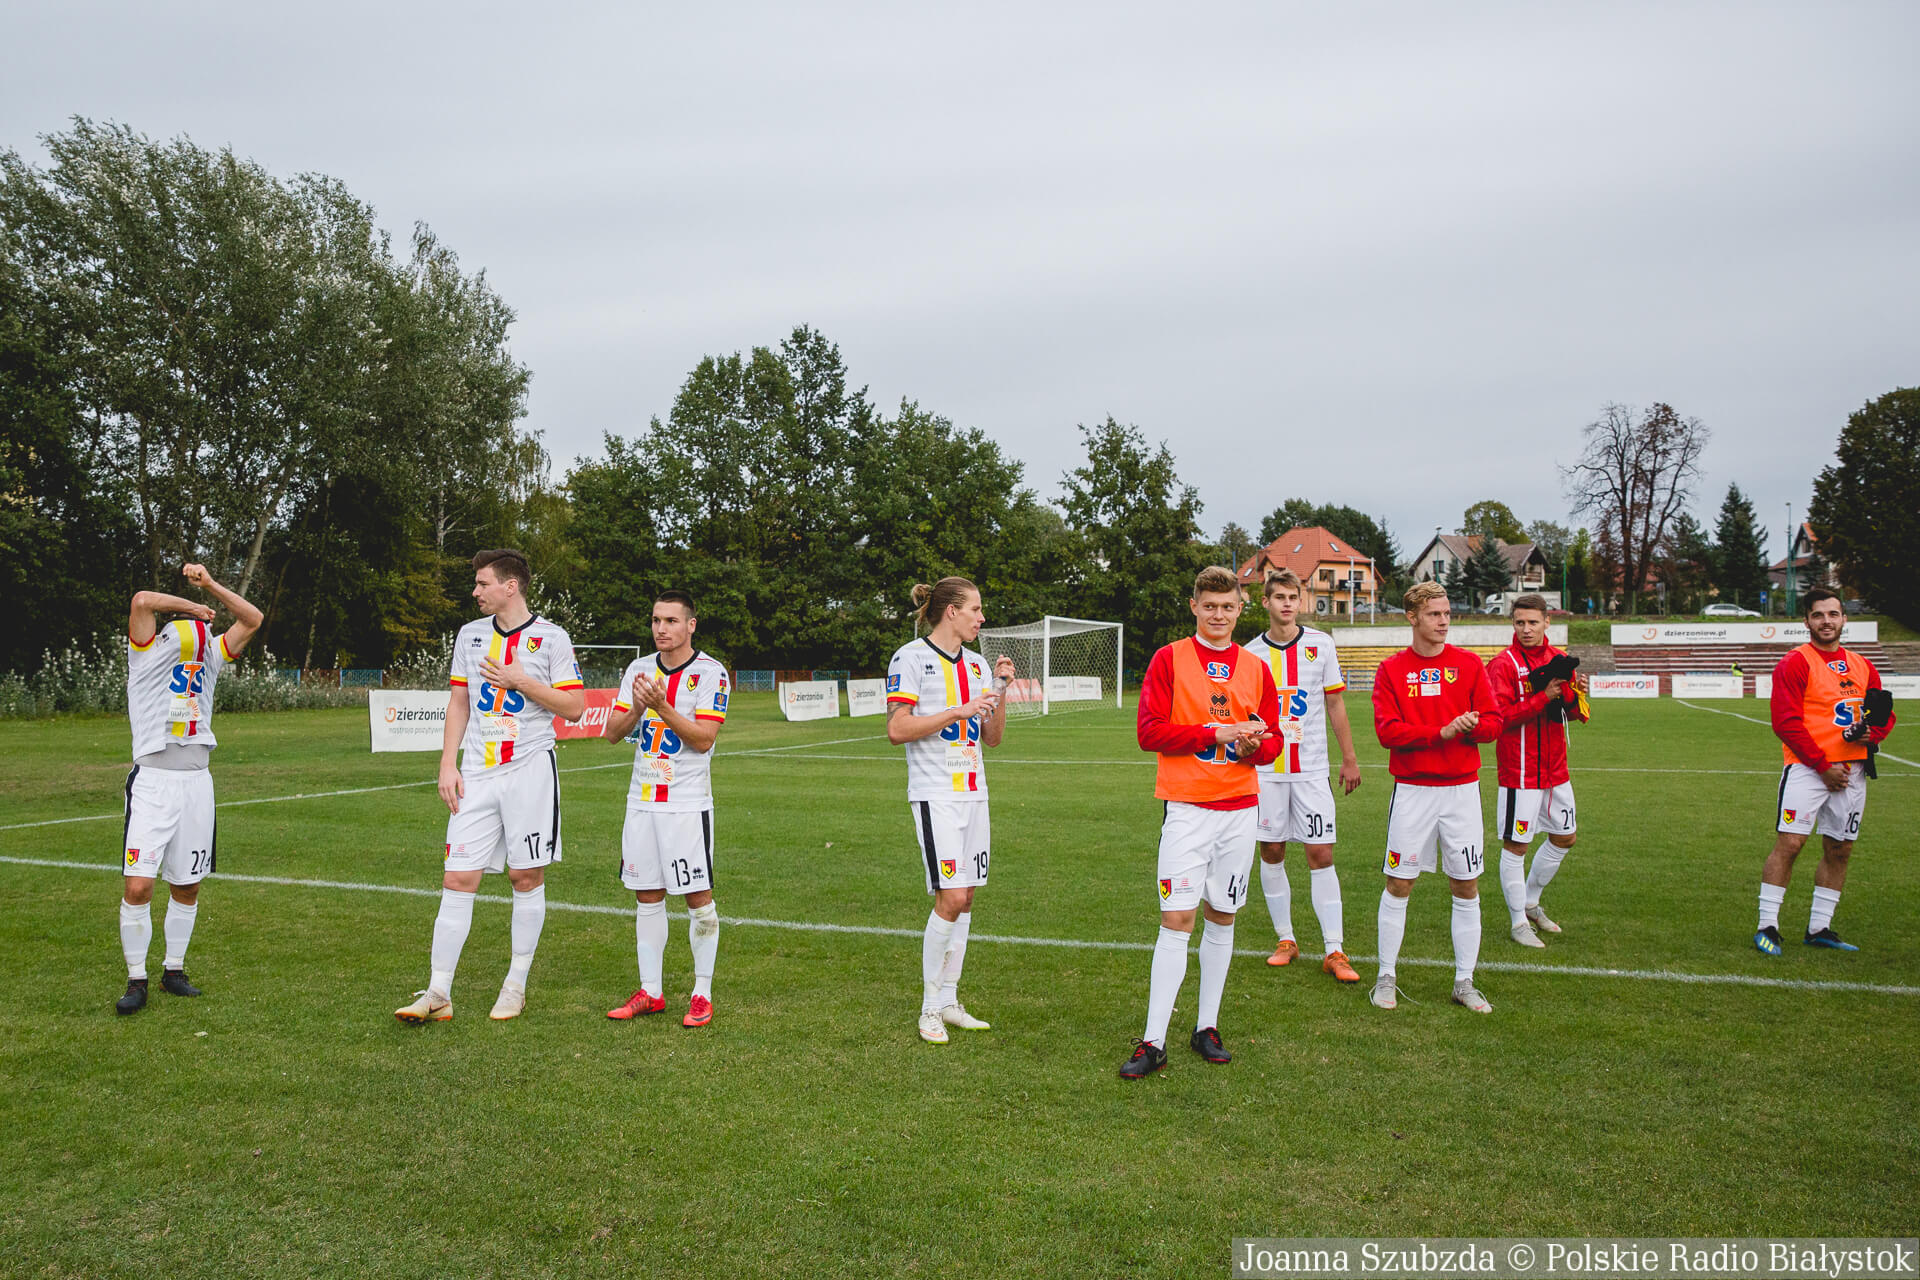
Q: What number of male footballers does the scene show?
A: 9